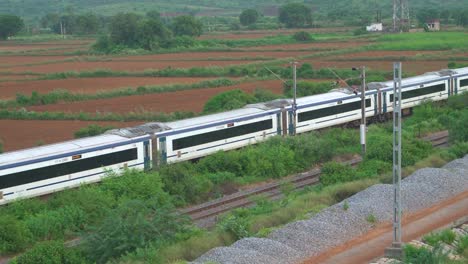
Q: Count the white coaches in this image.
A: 5